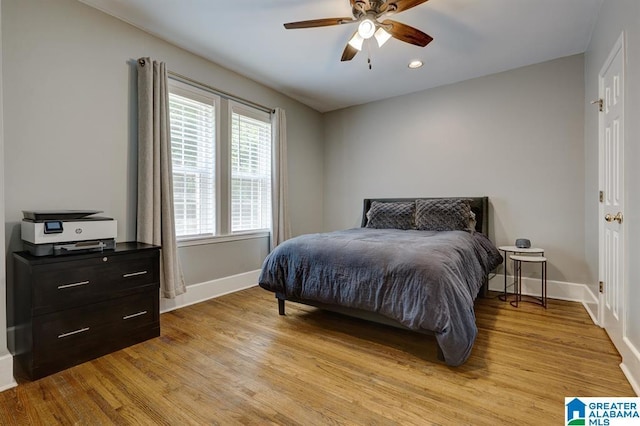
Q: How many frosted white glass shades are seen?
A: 3